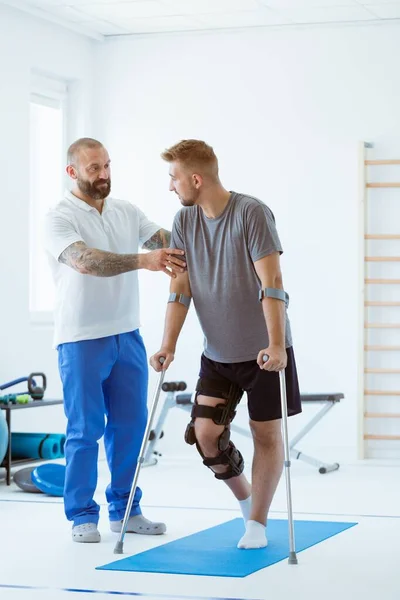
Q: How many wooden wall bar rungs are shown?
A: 12